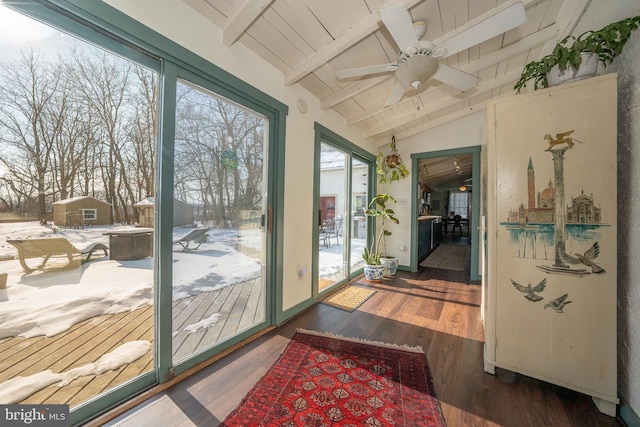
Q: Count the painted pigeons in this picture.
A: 3